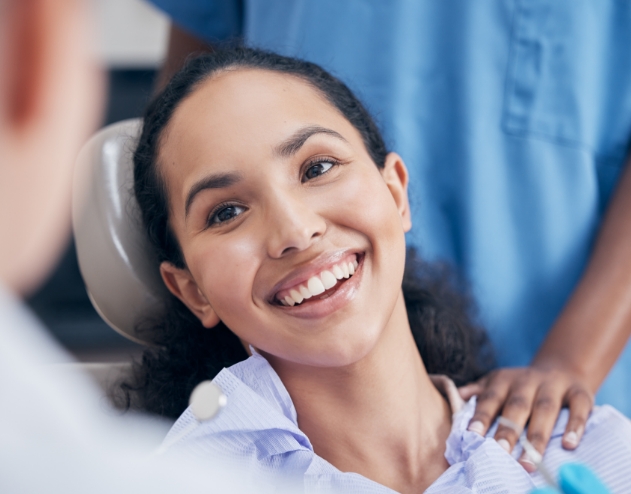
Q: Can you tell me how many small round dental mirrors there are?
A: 1